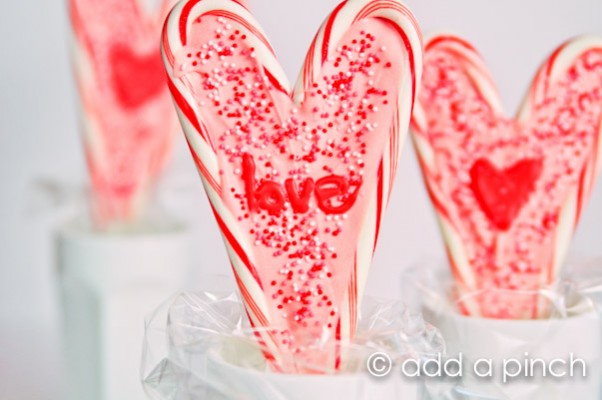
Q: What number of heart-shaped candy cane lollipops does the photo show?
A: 3